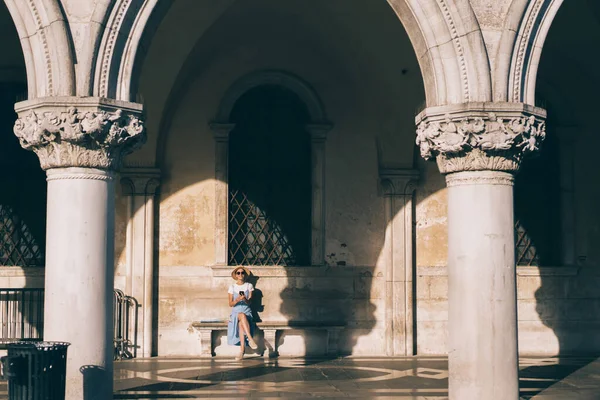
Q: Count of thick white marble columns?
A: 2